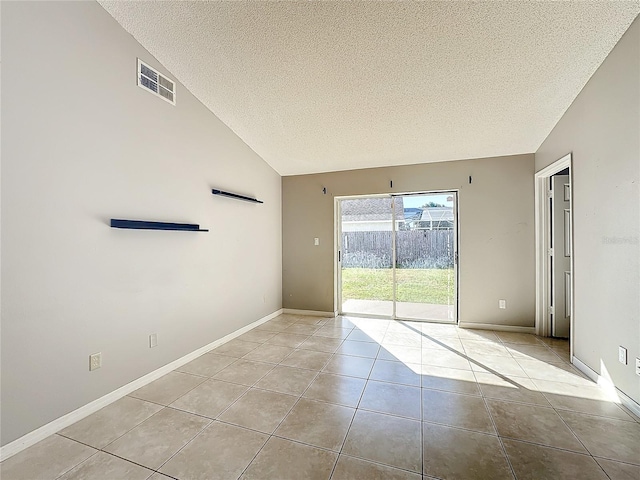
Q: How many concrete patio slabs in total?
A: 1